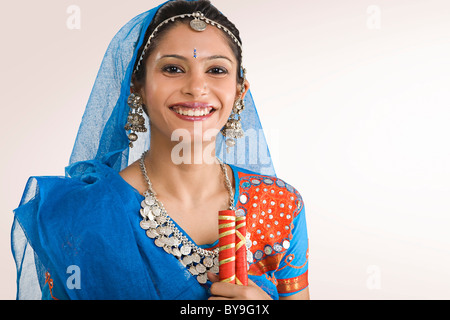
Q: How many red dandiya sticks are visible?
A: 2